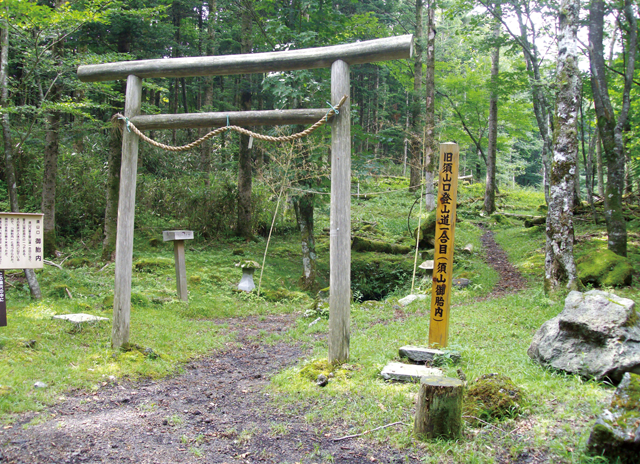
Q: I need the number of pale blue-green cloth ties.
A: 3